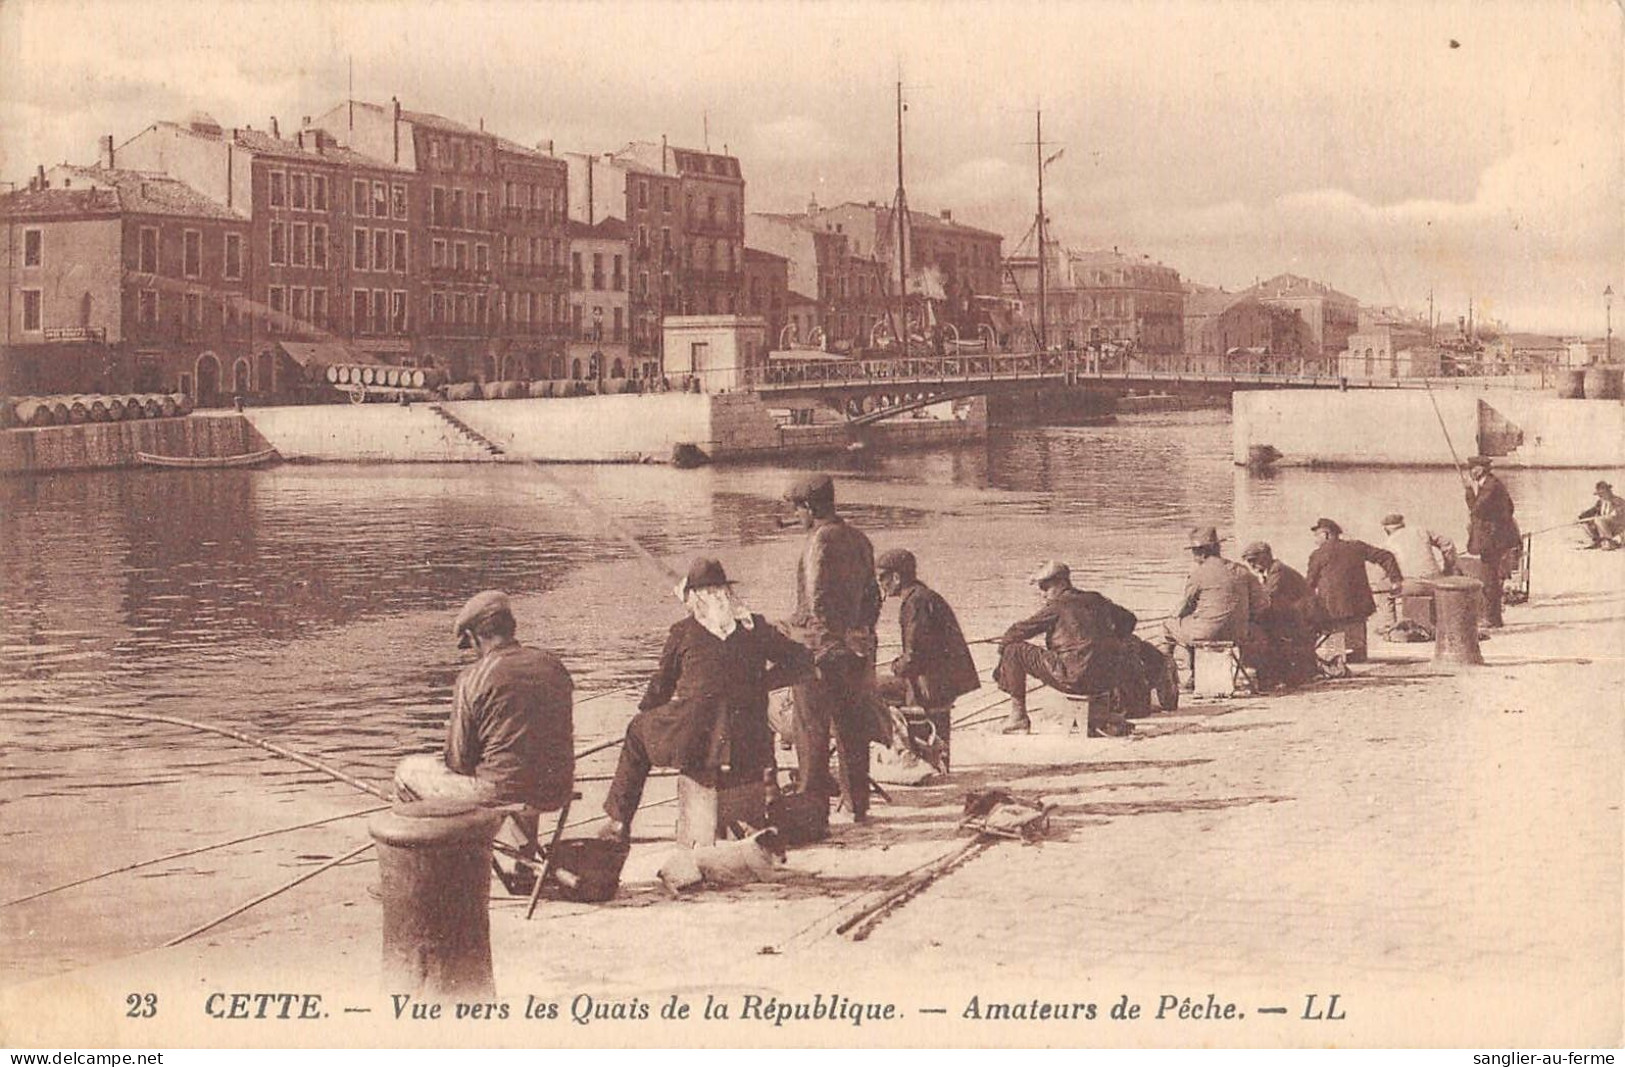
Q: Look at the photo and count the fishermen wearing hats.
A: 11